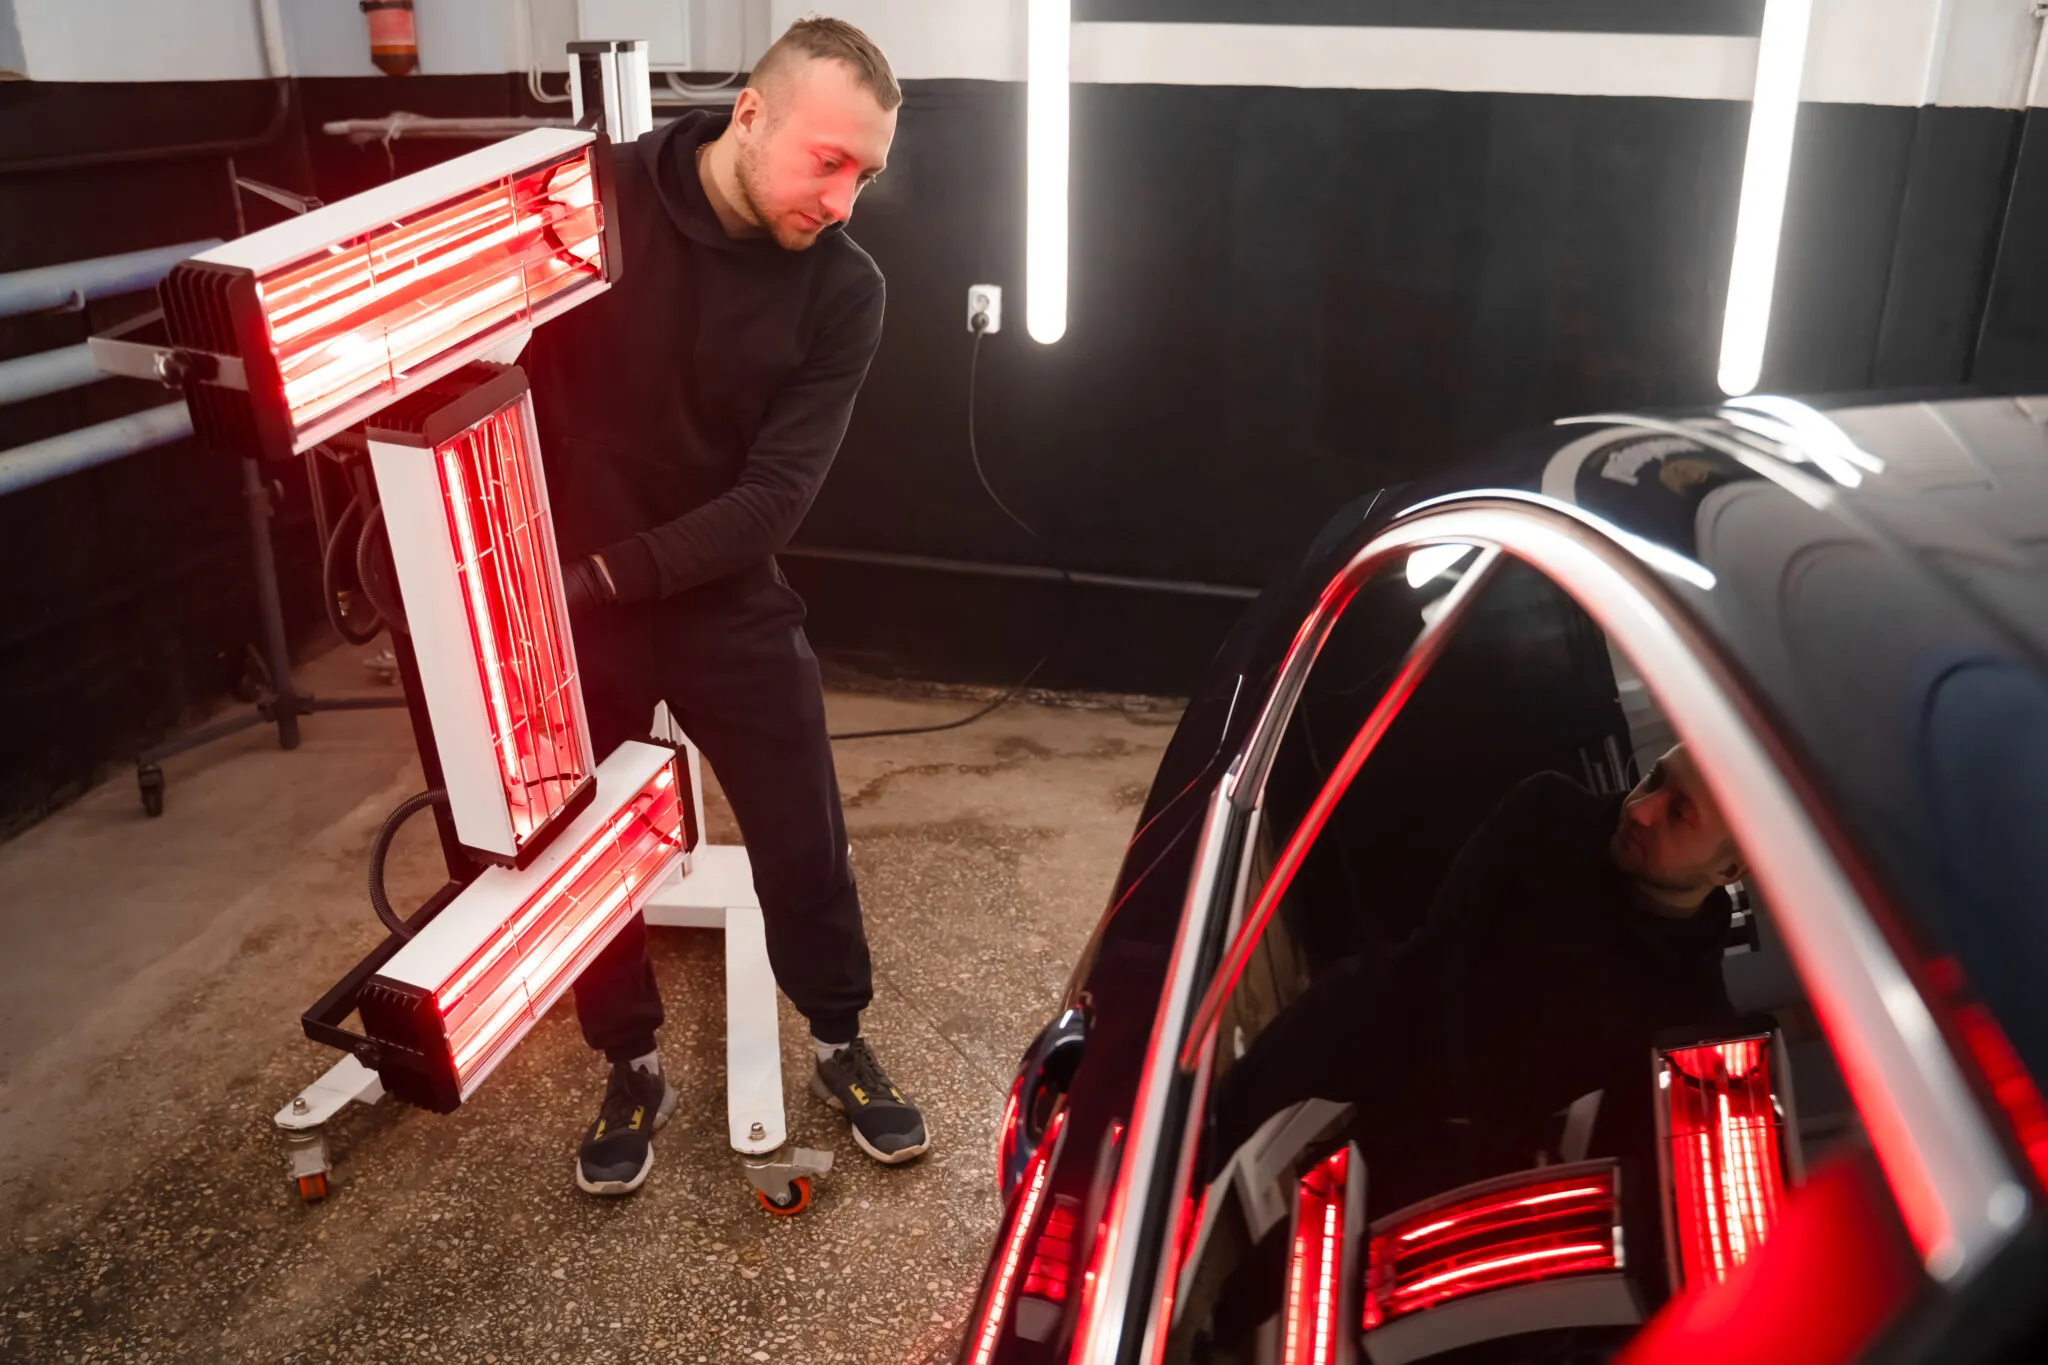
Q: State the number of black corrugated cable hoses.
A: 3